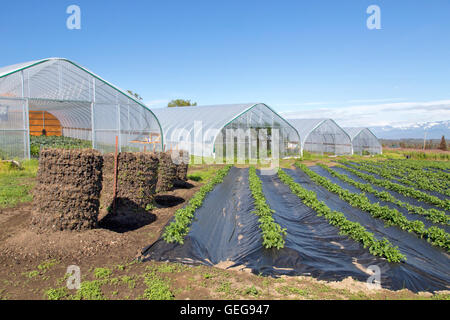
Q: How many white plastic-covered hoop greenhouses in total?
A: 4